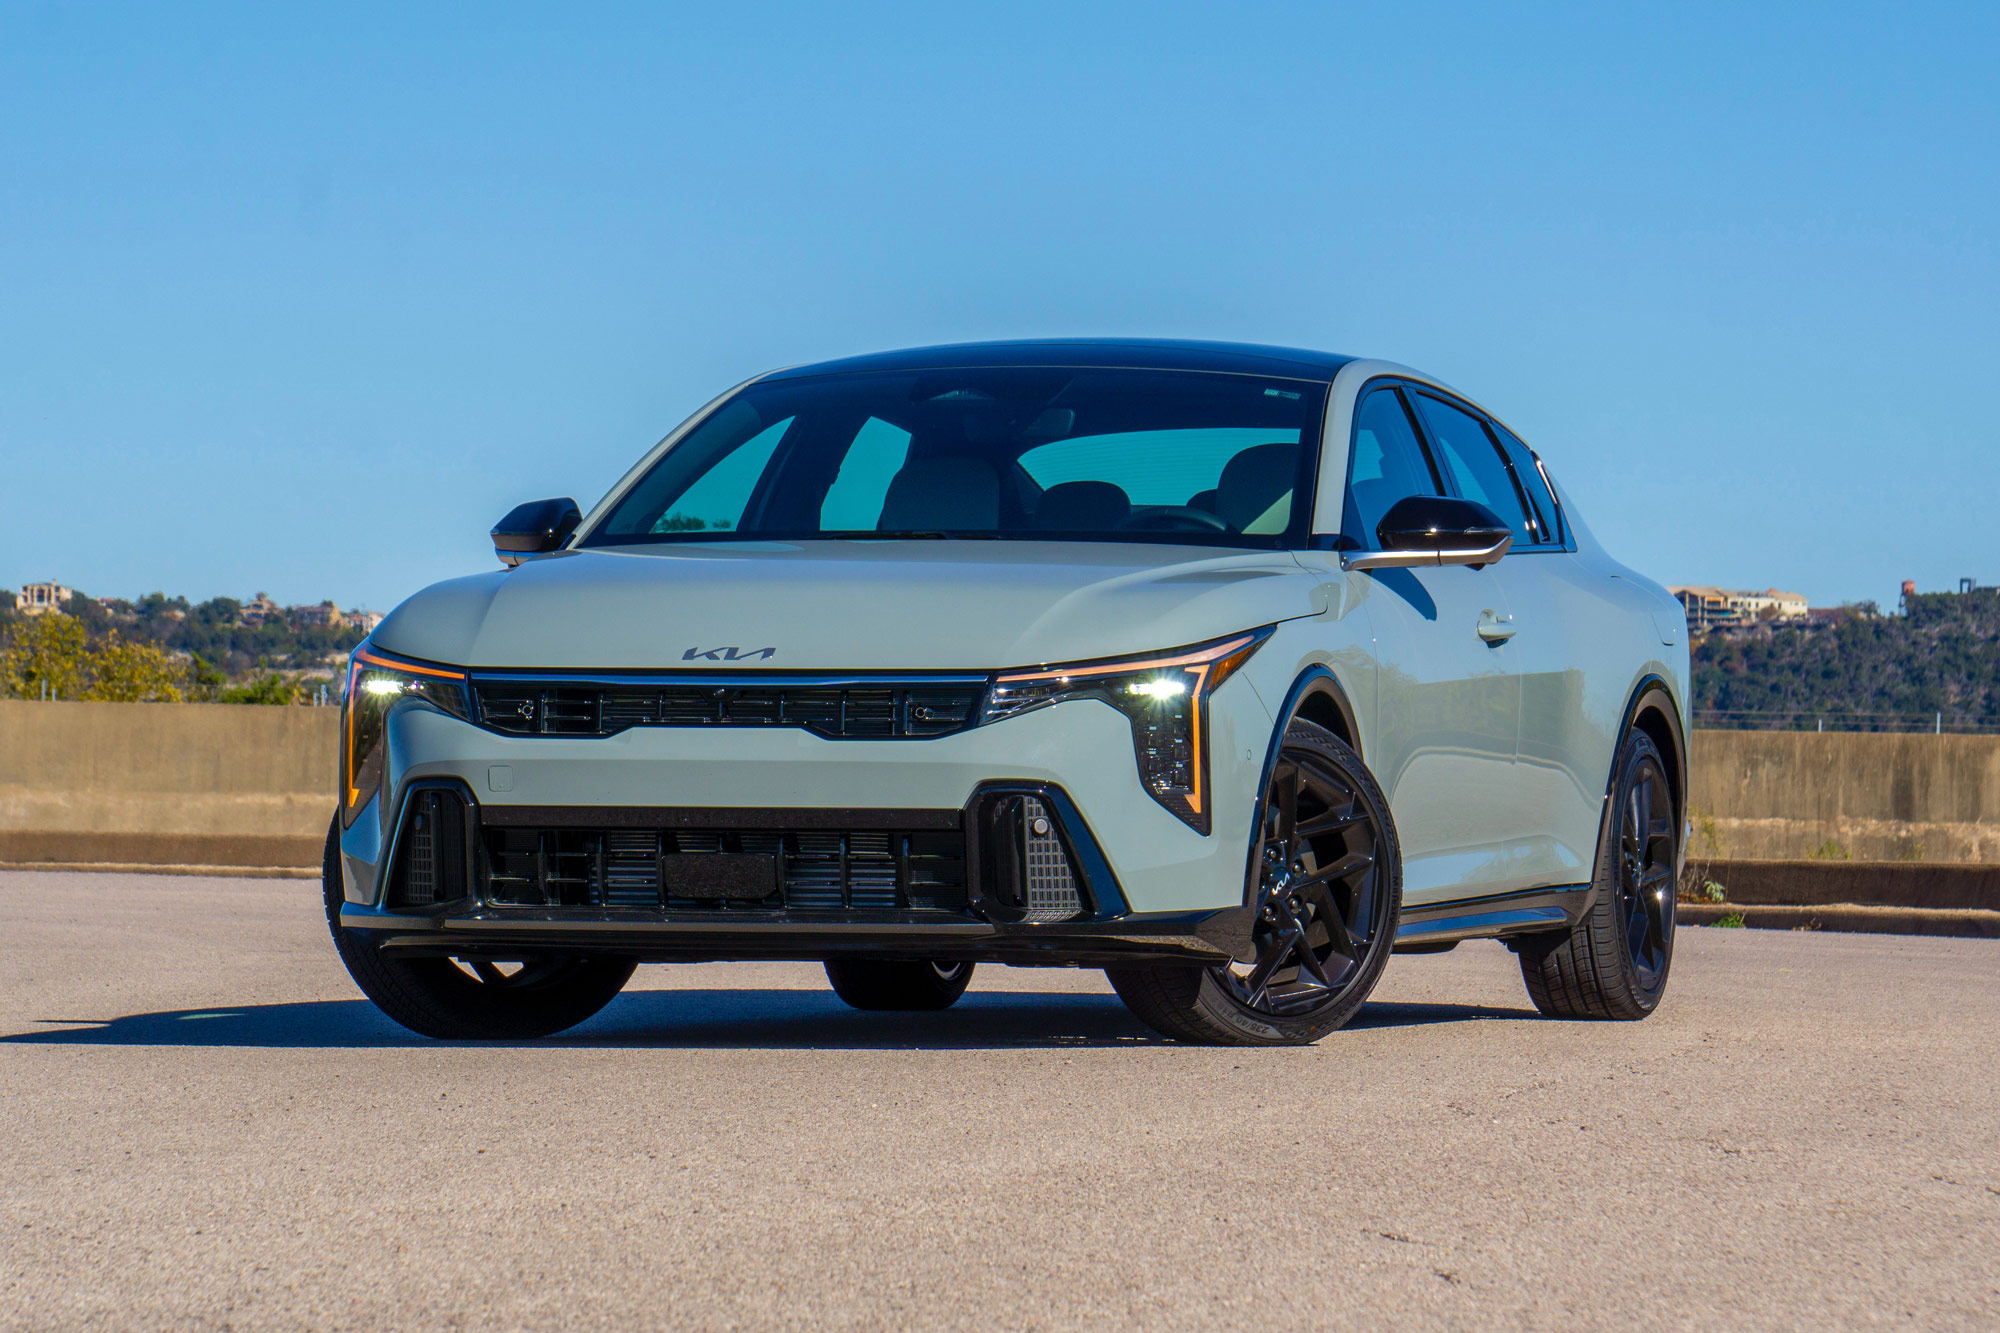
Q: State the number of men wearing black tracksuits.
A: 0